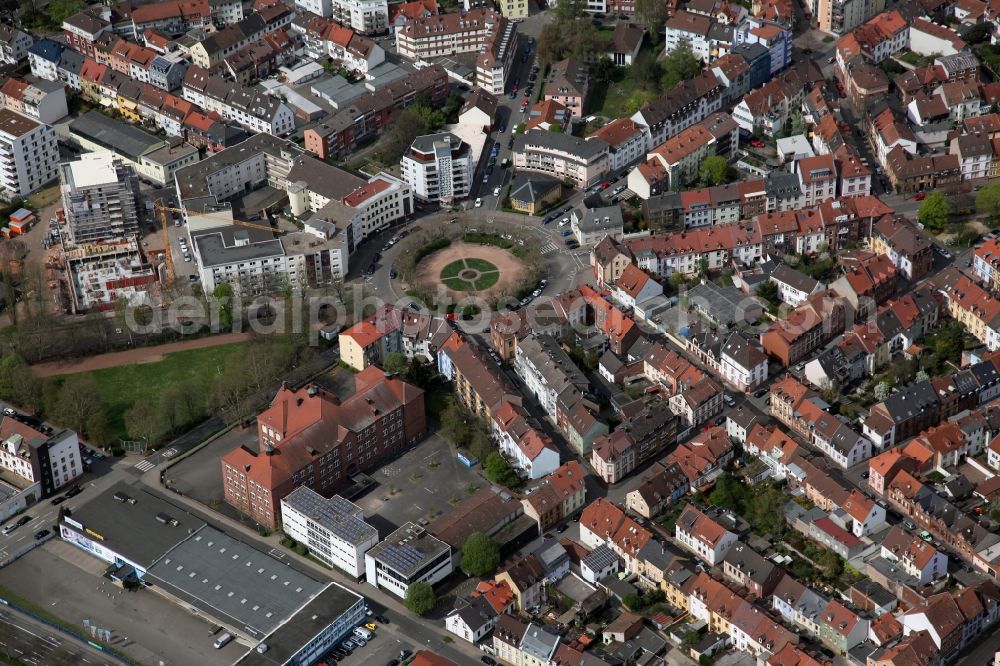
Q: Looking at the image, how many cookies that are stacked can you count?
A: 0